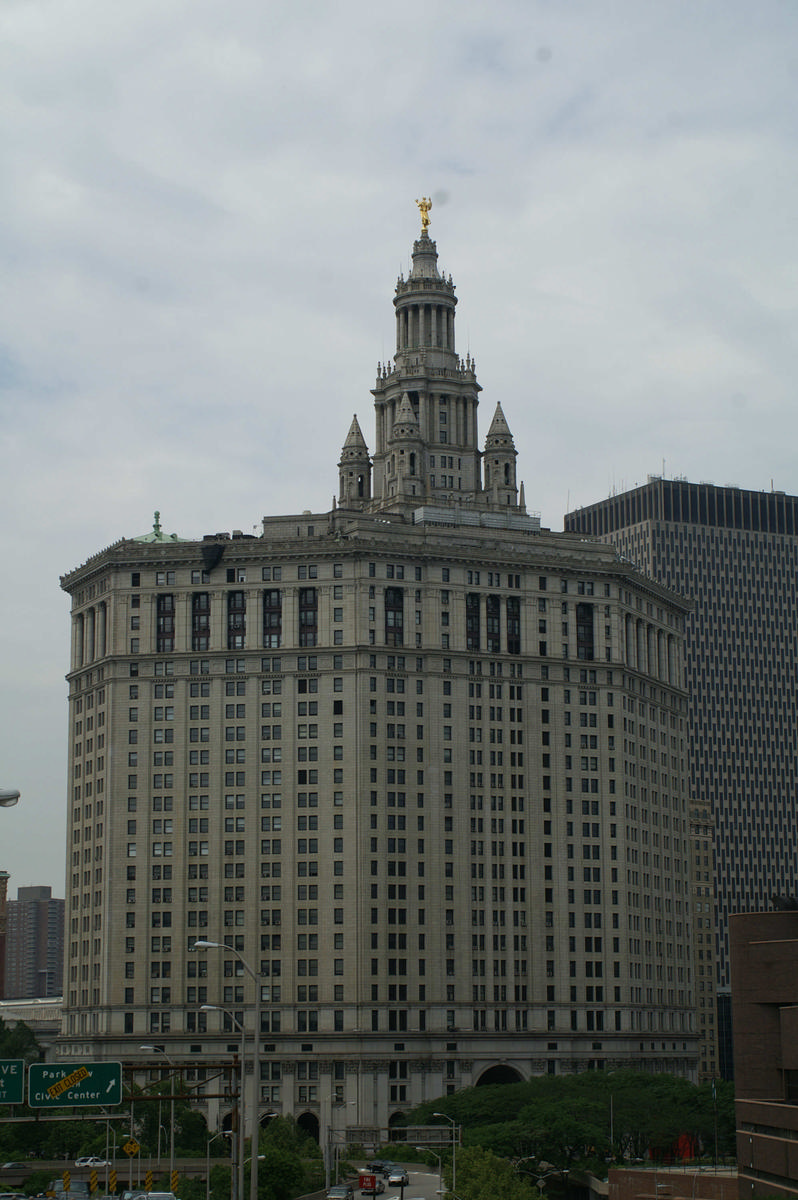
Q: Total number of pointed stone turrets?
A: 3